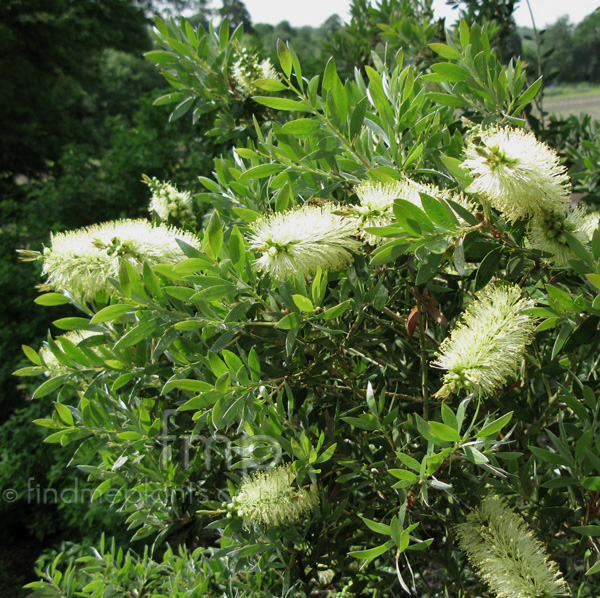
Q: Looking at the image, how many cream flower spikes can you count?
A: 11